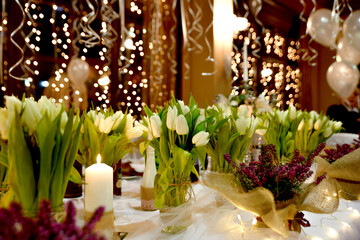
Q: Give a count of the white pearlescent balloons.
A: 5